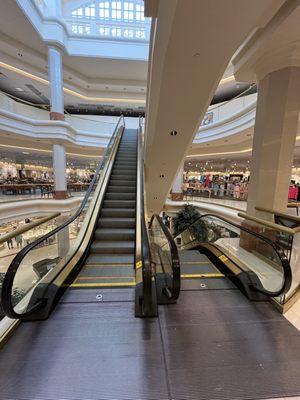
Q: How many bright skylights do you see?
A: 1